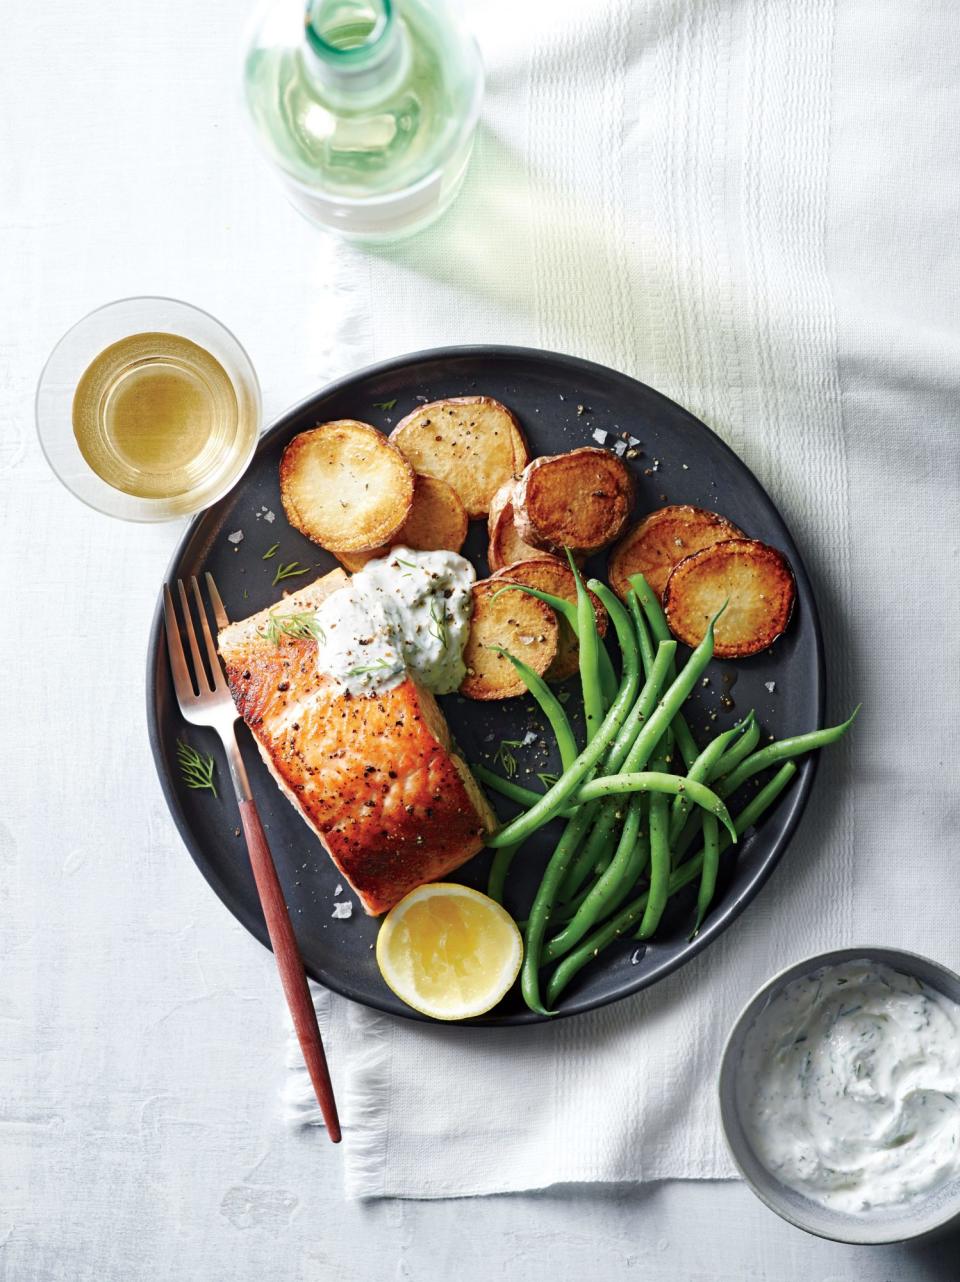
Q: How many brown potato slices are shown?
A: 9